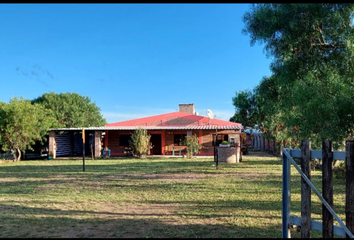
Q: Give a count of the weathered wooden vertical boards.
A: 3